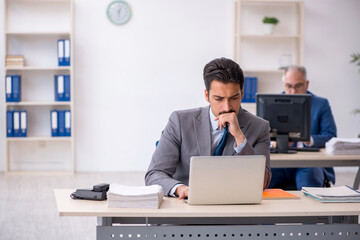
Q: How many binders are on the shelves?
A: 14